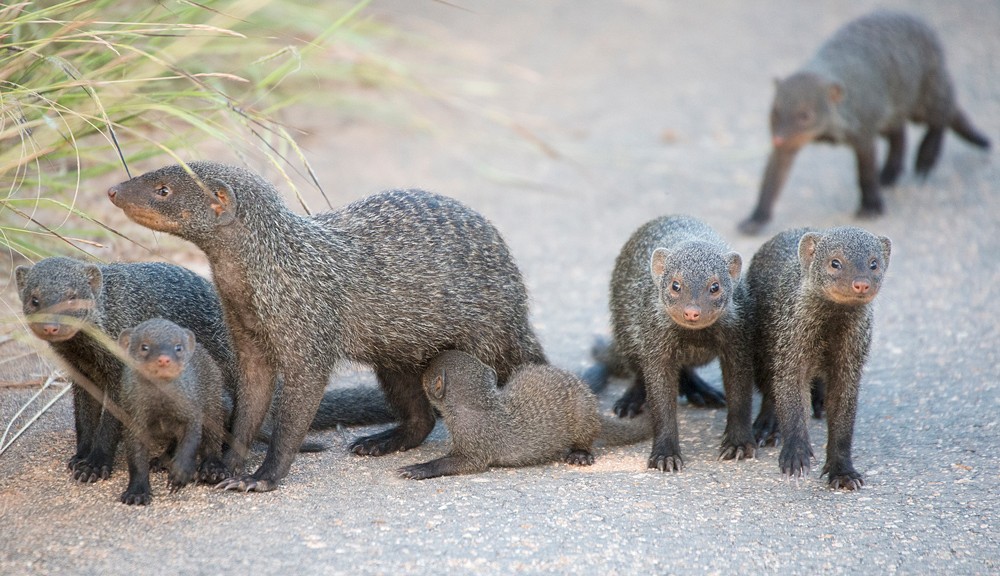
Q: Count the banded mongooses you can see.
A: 7